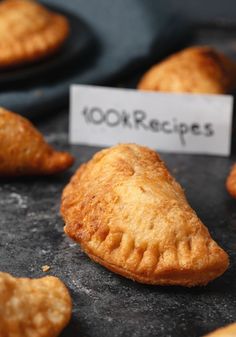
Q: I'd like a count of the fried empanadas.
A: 7